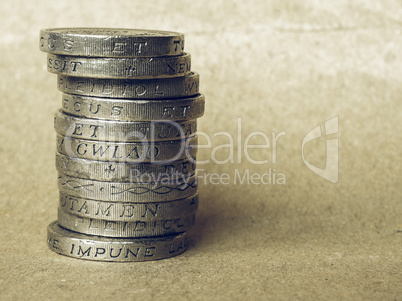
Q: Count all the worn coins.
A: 11